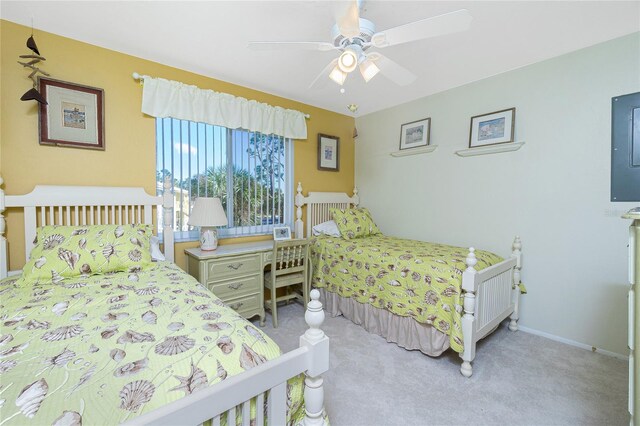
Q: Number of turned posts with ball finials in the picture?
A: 7